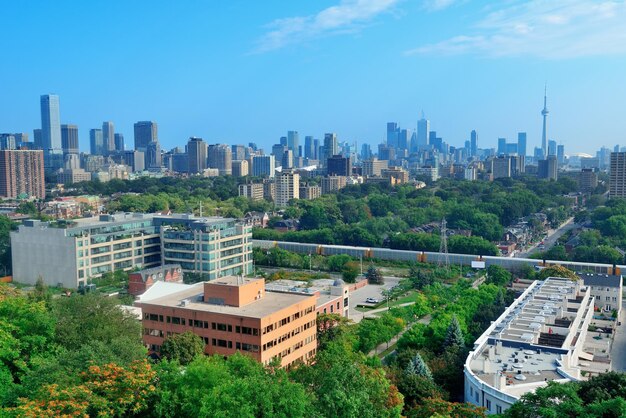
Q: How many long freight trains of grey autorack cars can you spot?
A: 1